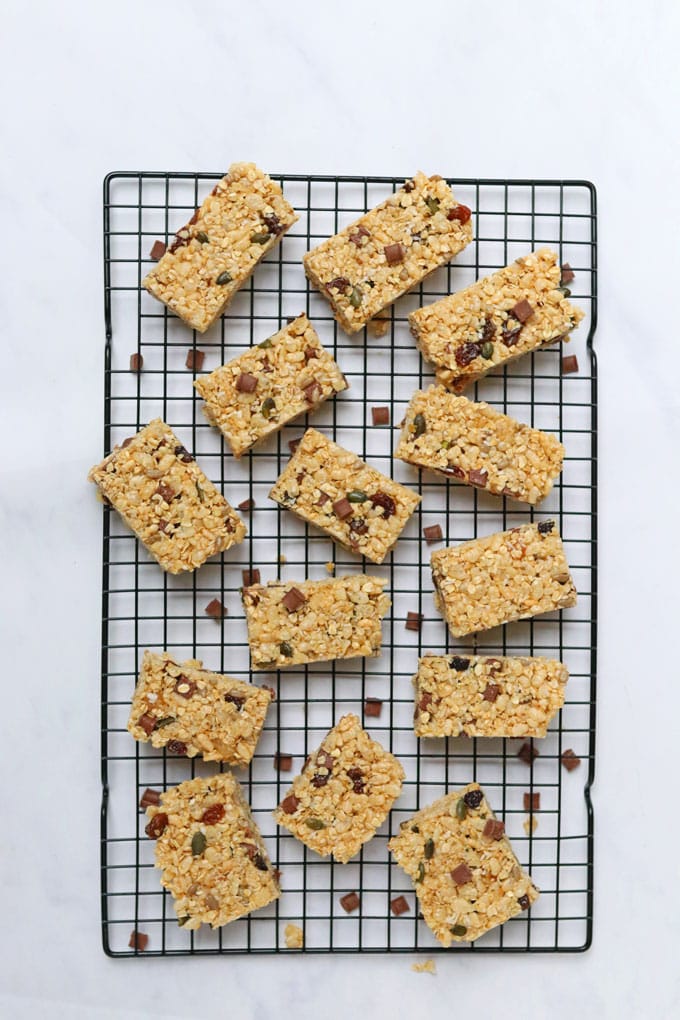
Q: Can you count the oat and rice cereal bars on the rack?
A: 14